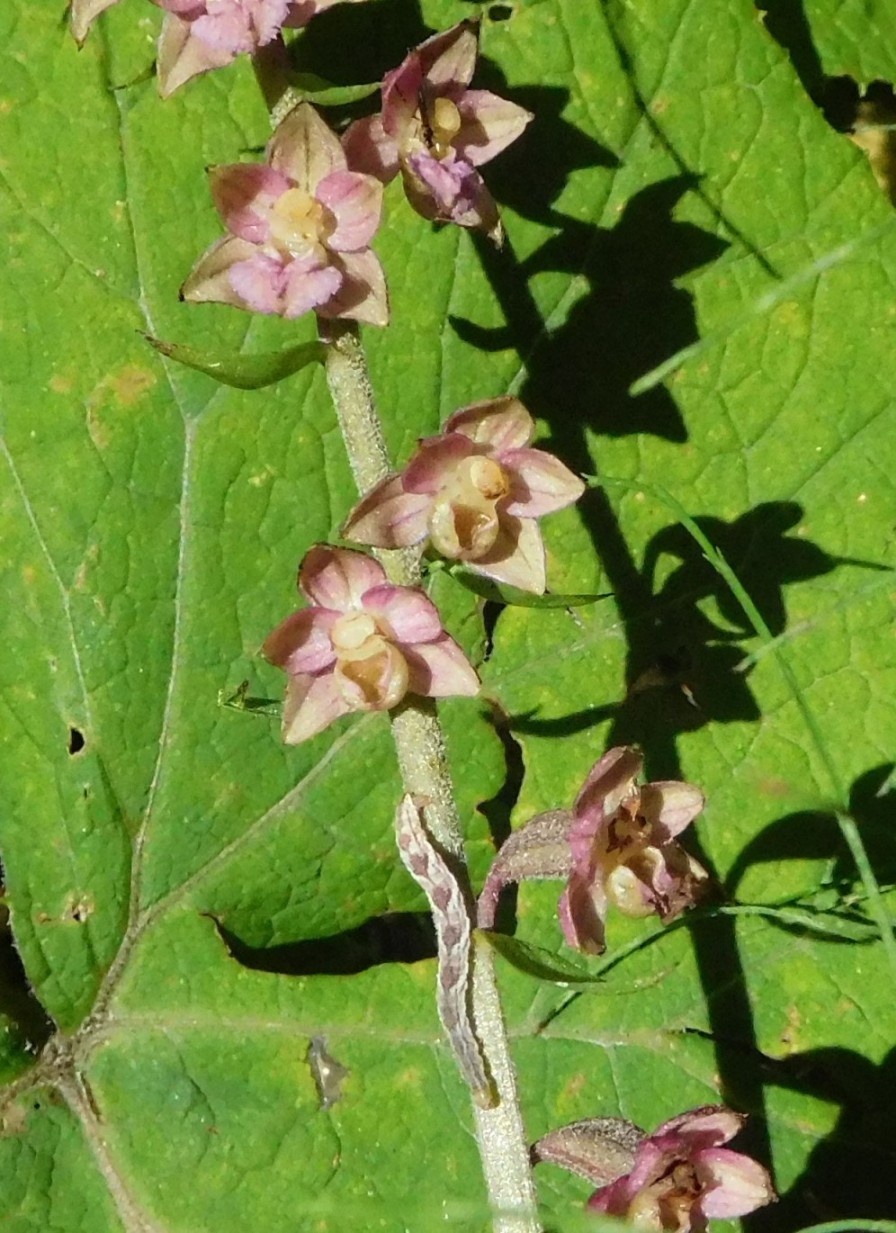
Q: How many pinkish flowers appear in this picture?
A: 7